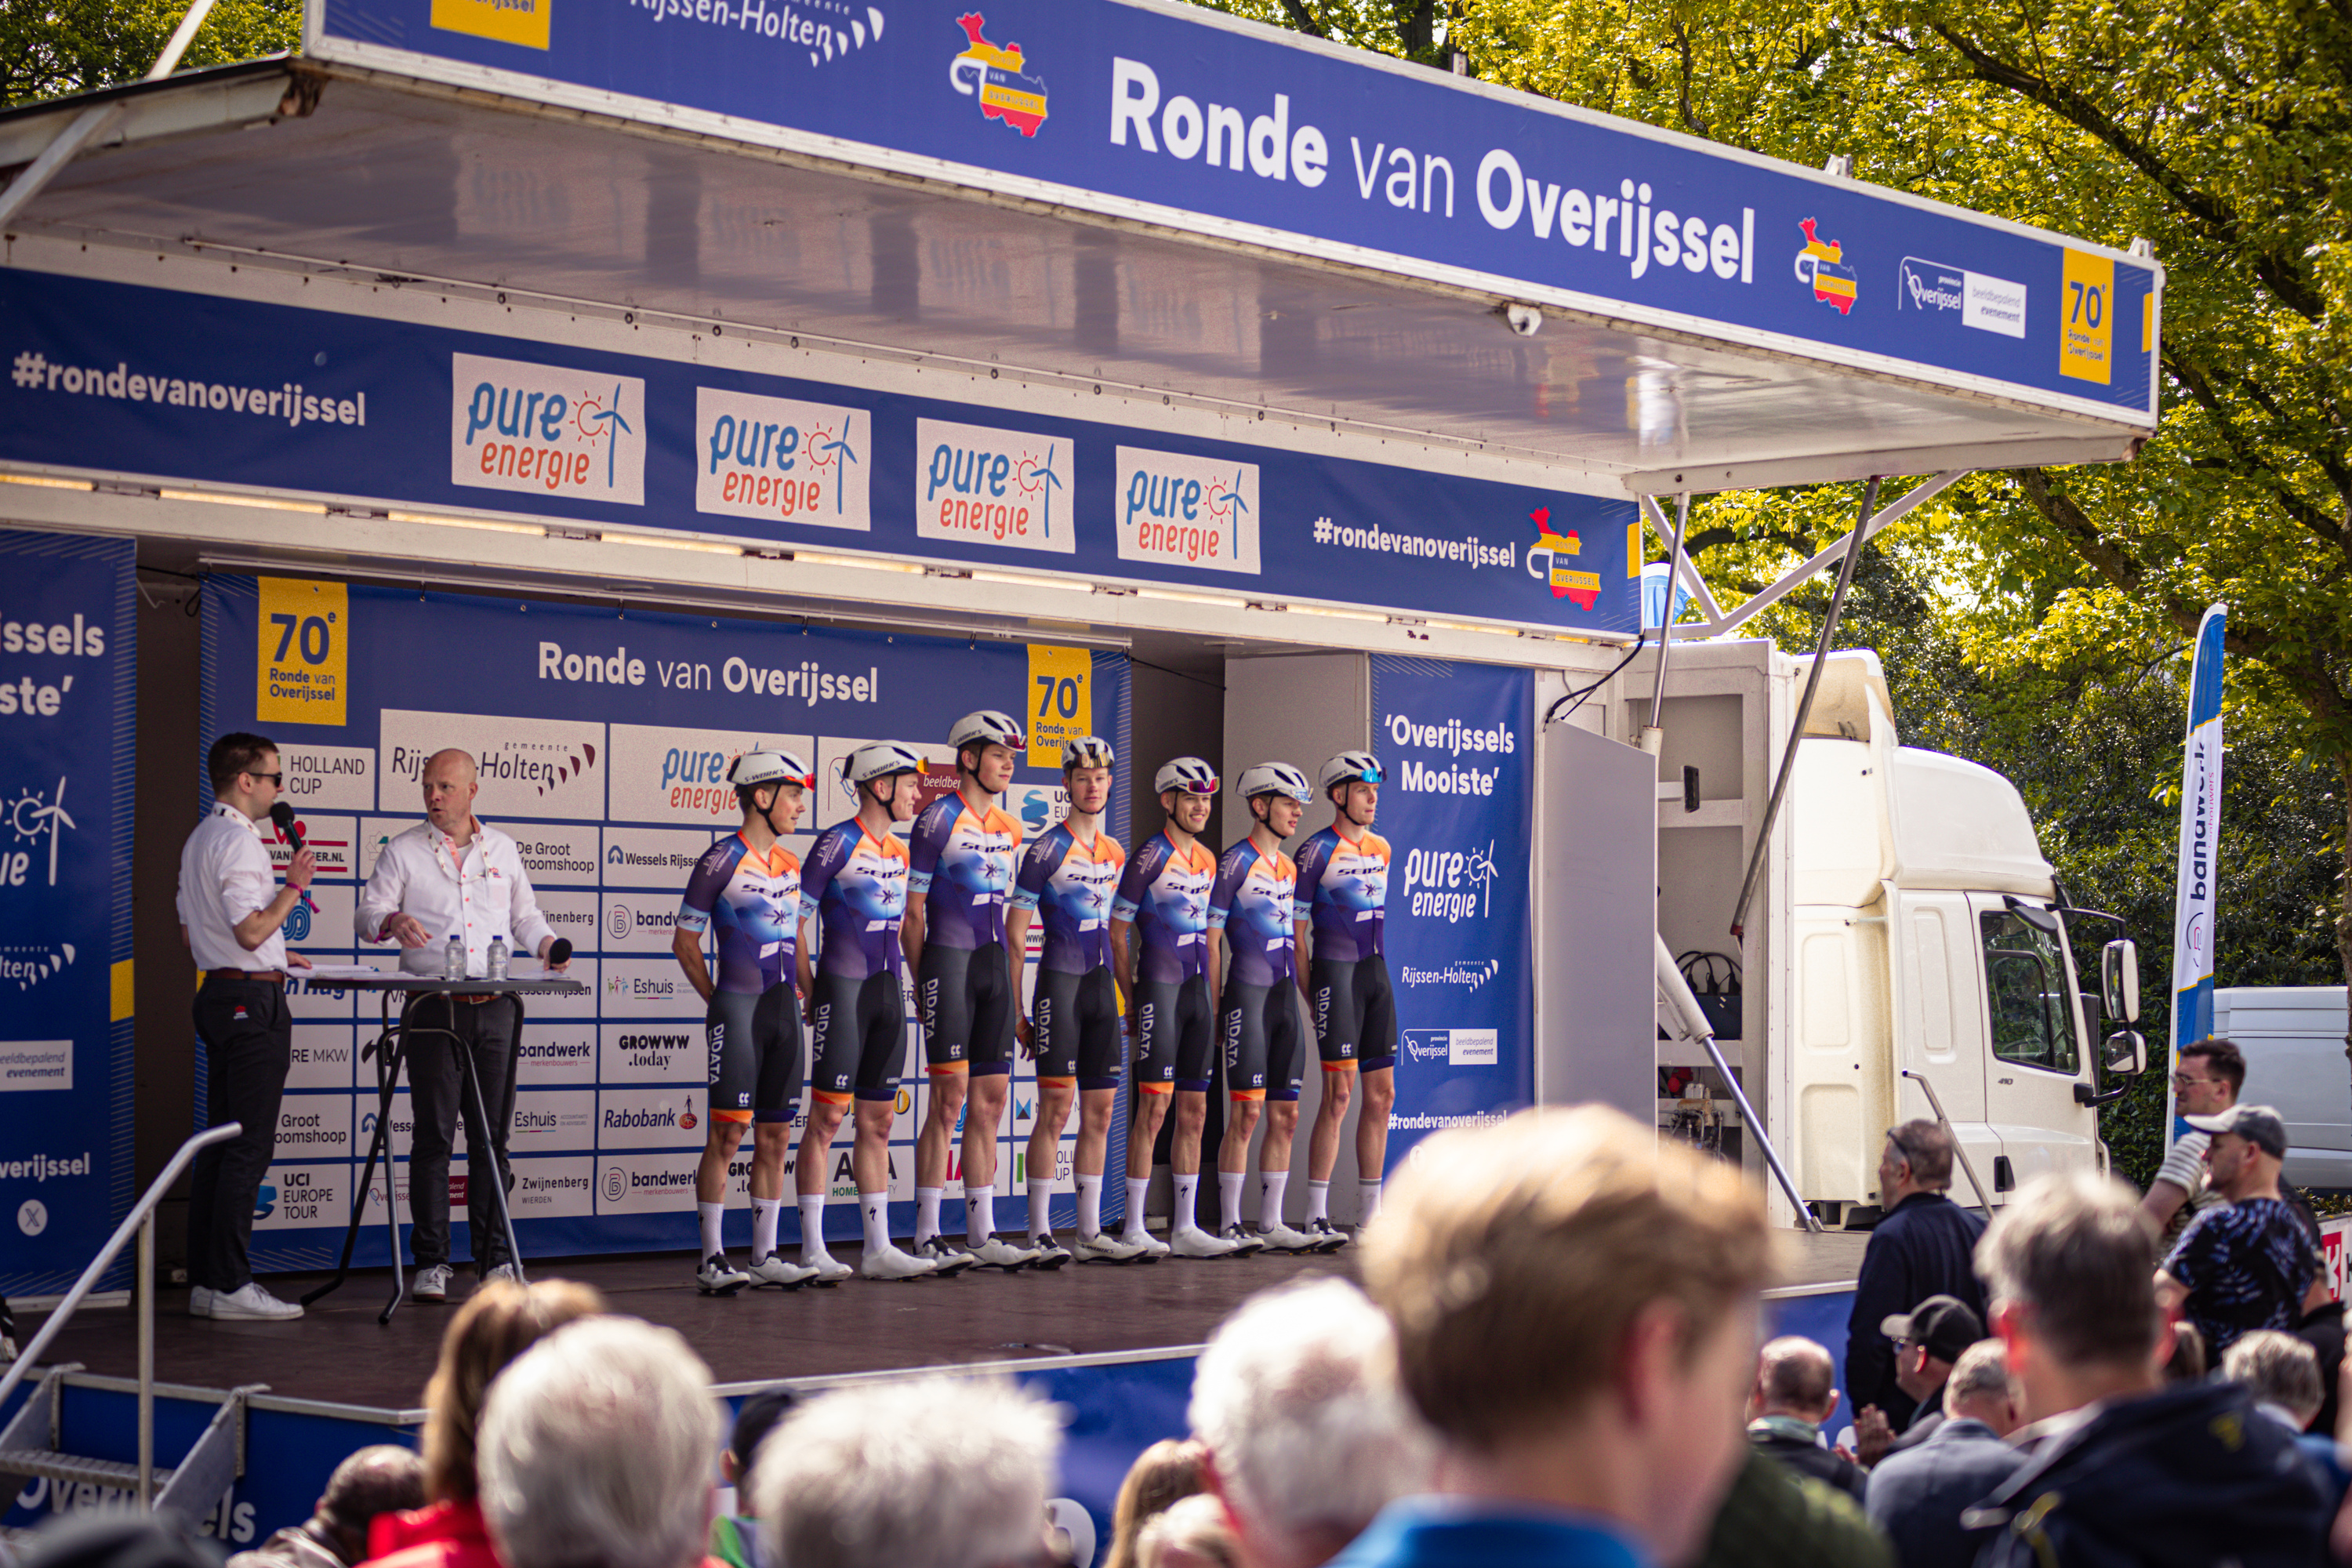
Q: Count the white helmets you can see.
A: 7